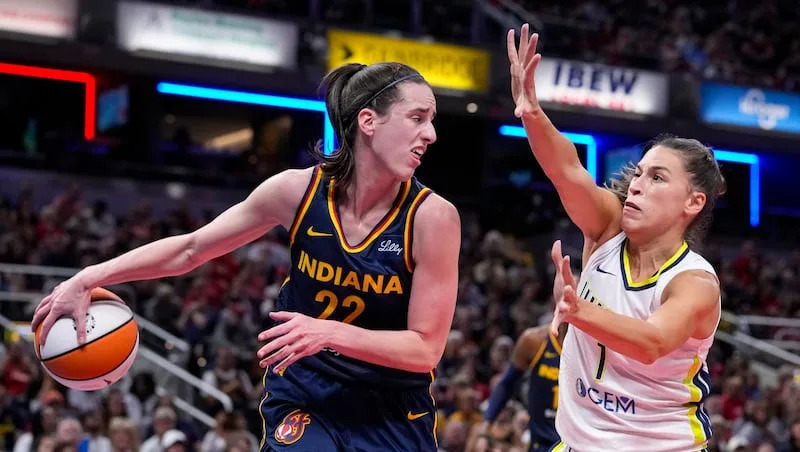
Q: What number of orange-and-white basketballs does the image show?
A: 1